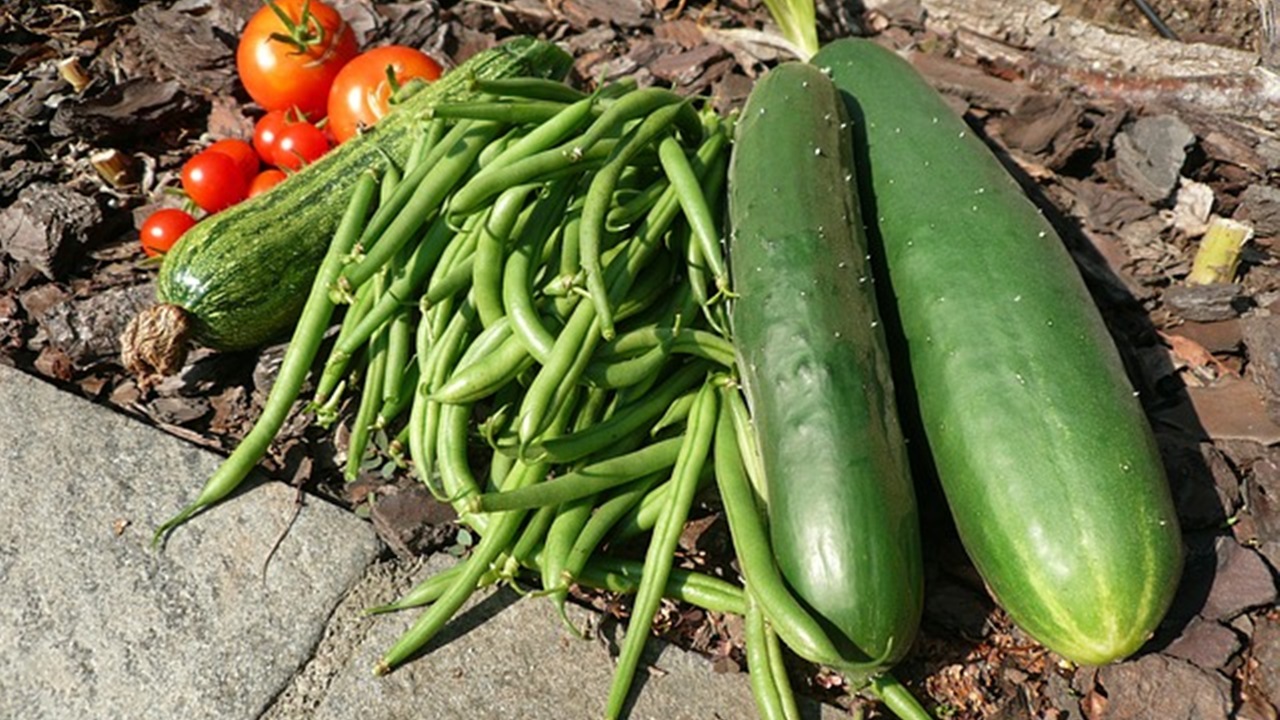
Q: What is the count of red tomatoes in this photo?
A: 8